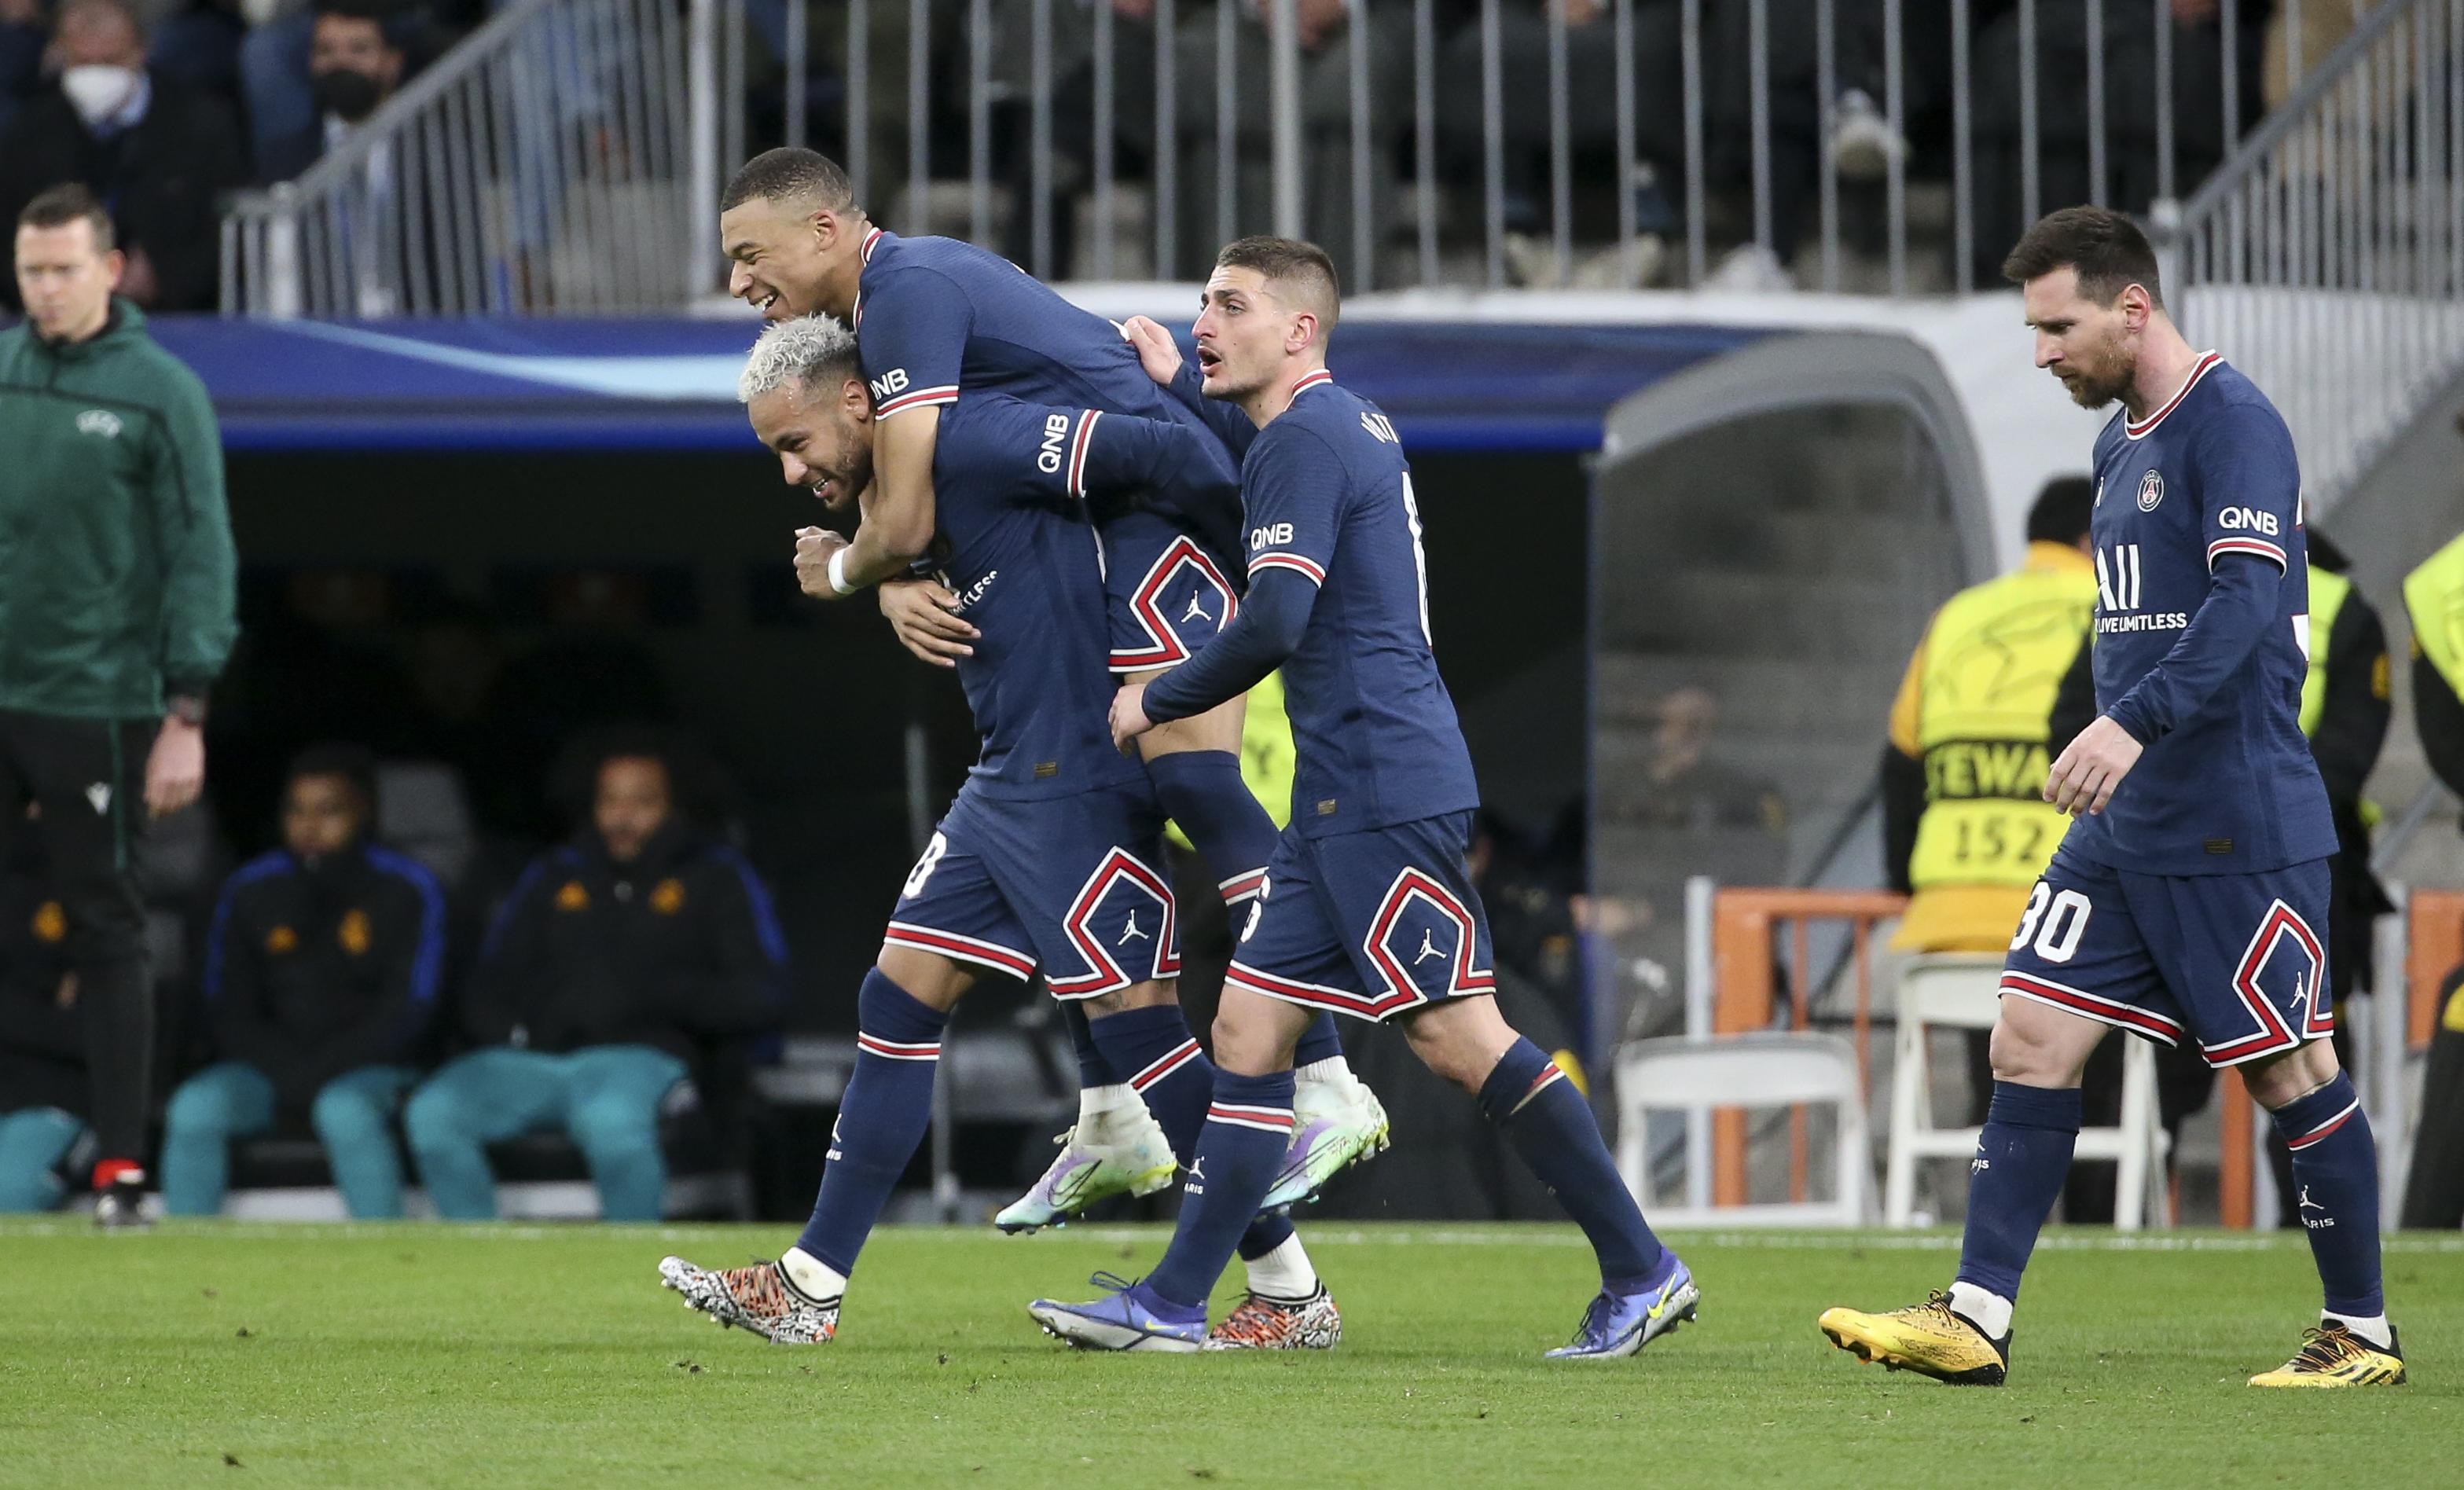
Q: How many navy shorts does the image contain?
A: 4